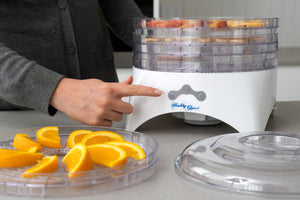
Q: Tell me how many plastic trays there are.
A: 5